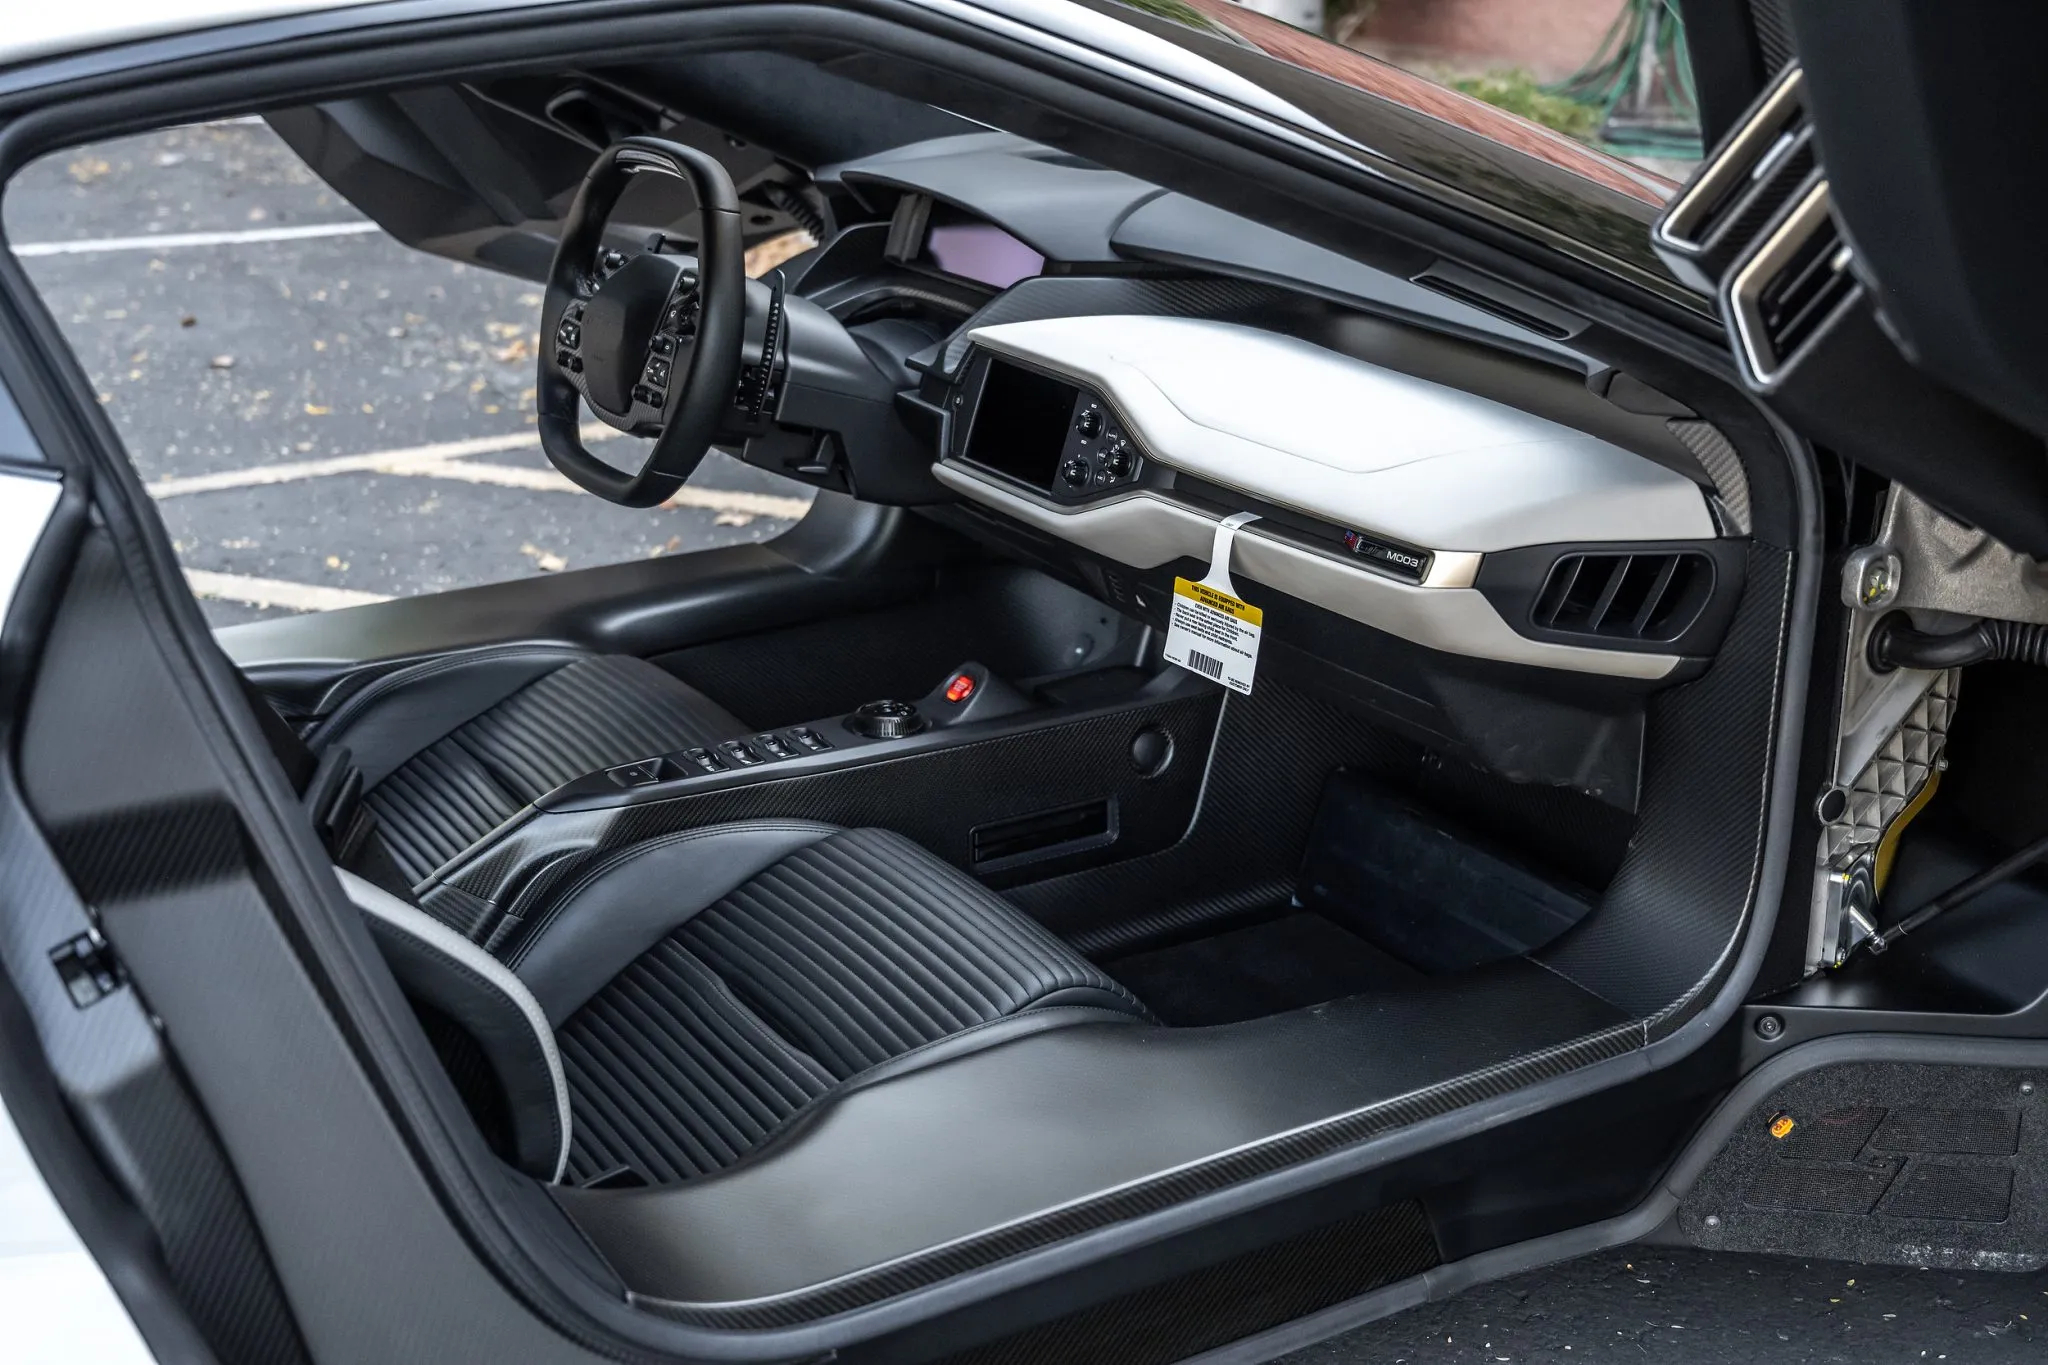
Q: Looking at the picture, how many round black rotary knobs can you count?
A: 4